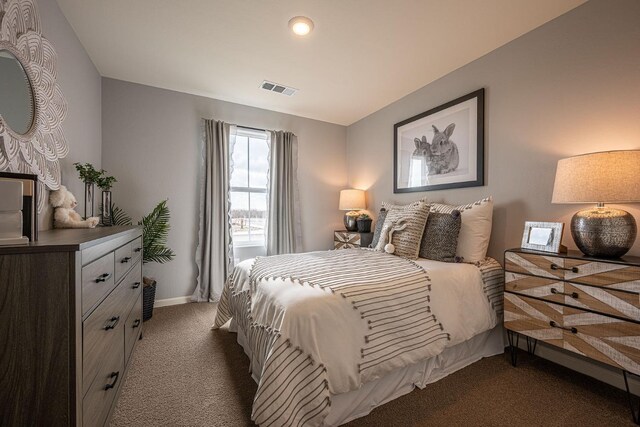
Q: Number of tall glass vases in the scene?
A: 2